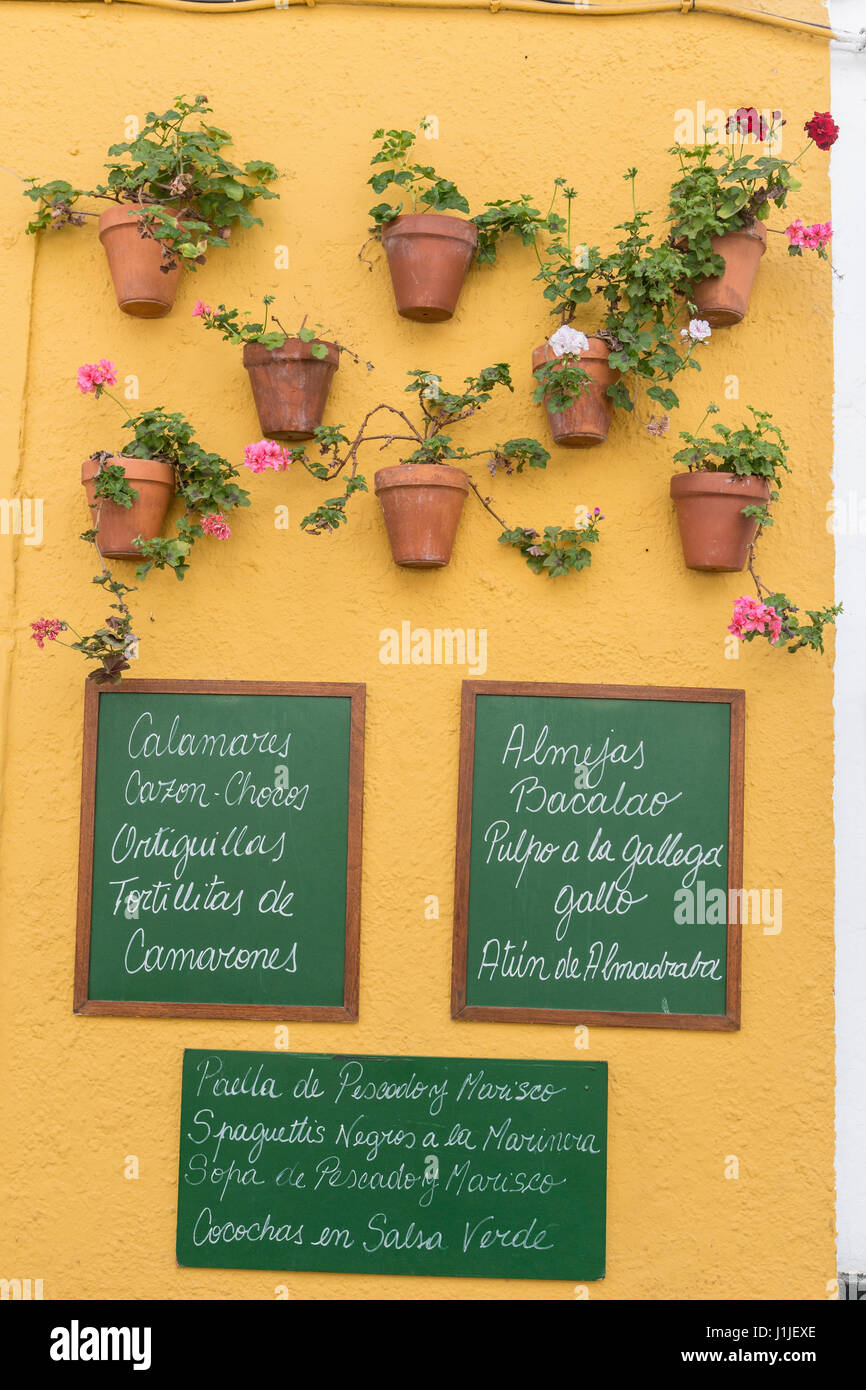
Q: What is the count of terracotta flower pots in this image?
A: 8